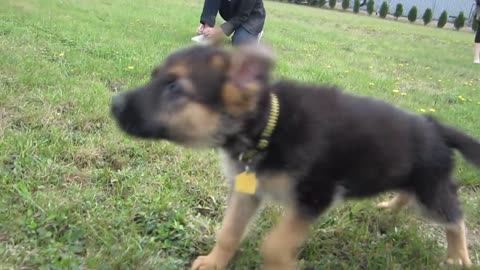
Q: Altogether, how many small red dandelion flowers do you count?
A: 0